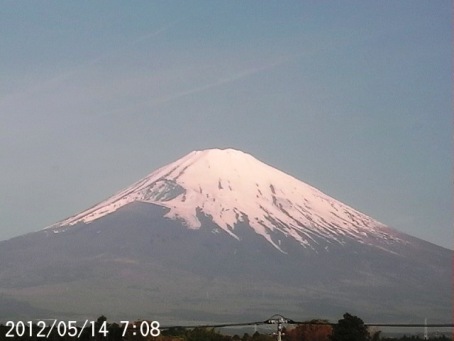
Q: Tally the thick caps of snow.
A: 1